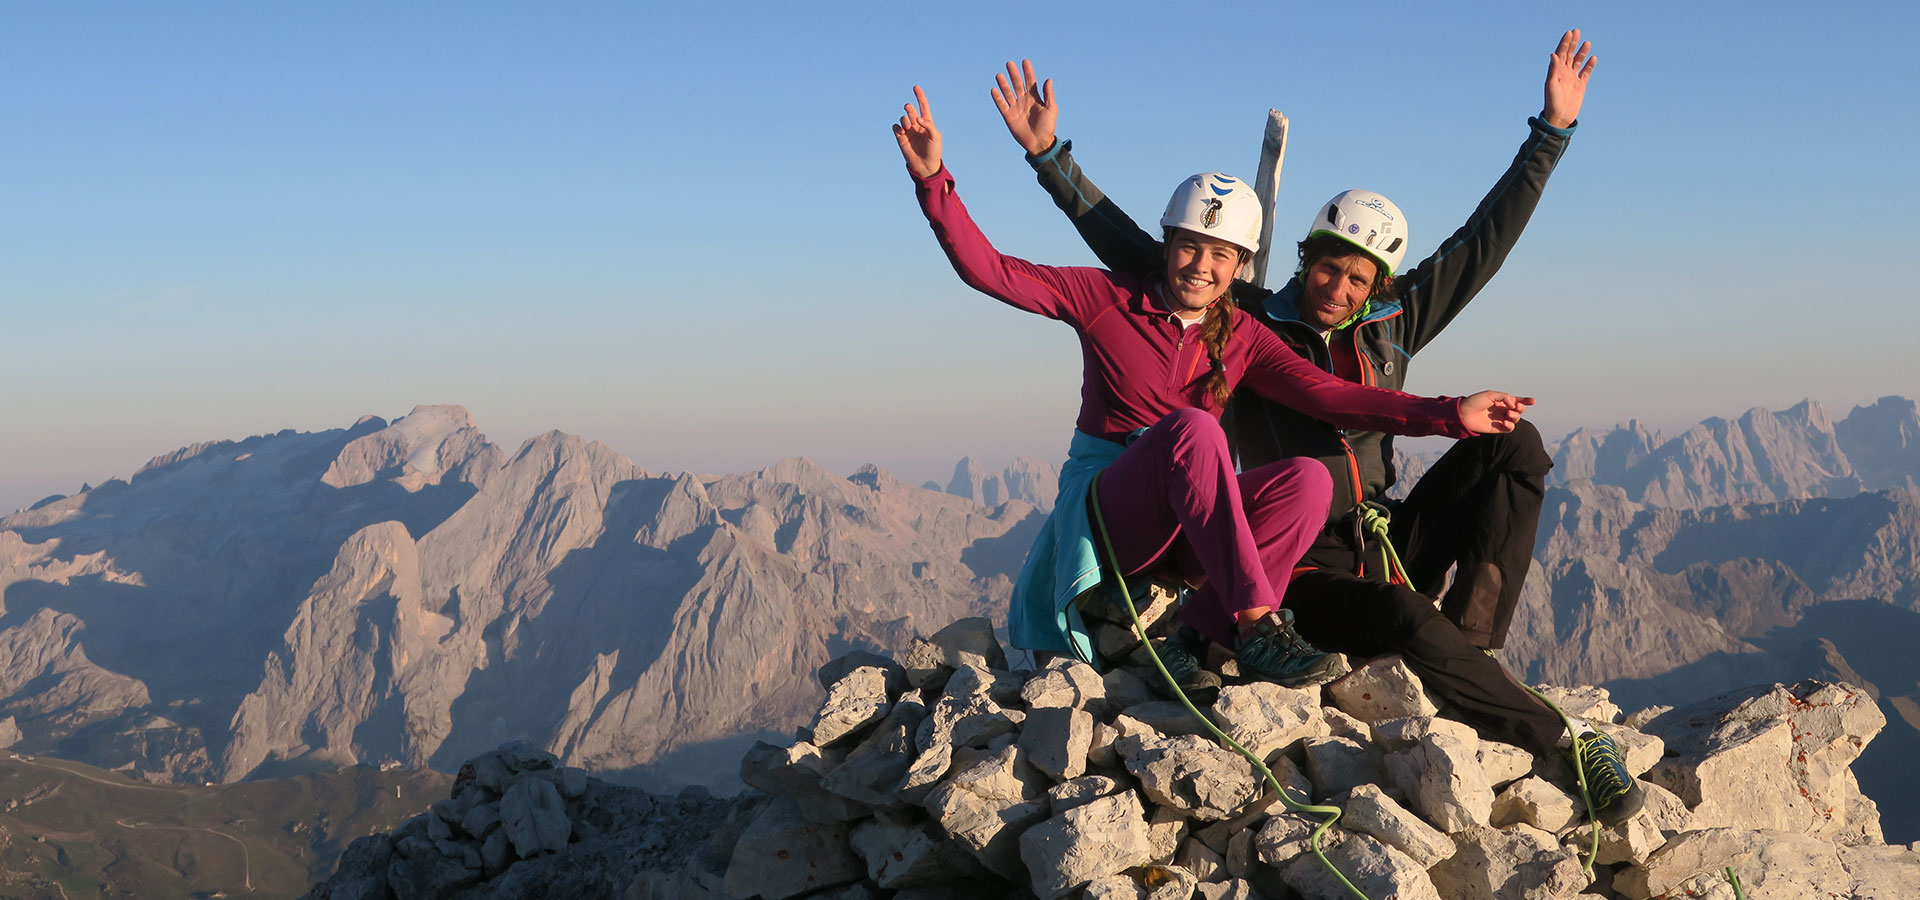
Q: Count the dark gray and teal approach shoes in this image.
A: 2